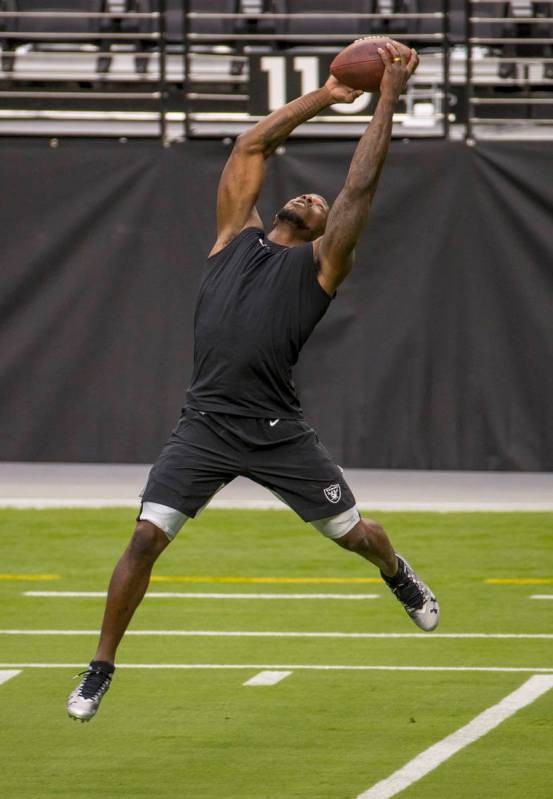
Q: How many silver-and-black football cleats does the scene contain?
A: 2